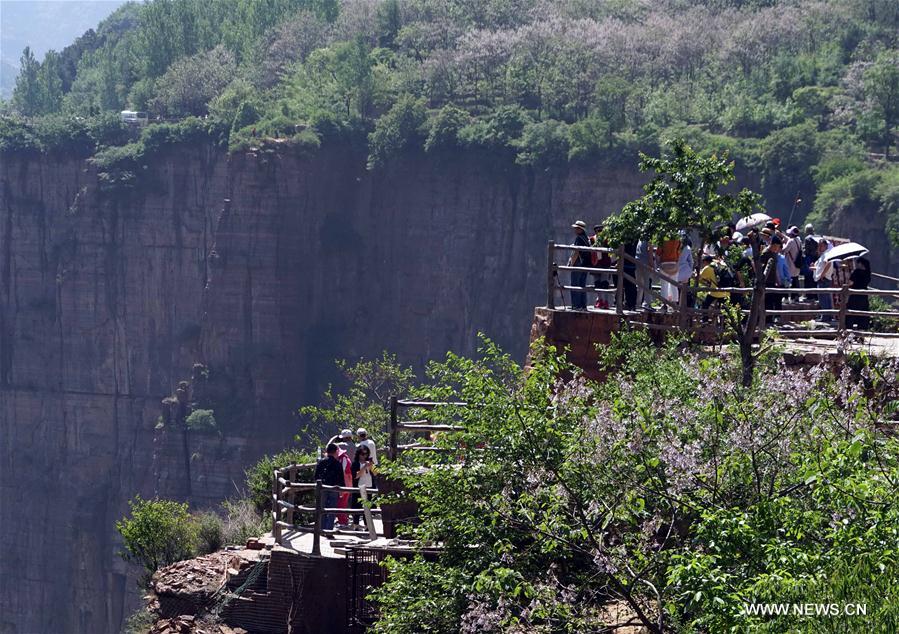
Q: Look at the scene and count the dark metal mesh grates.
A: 1